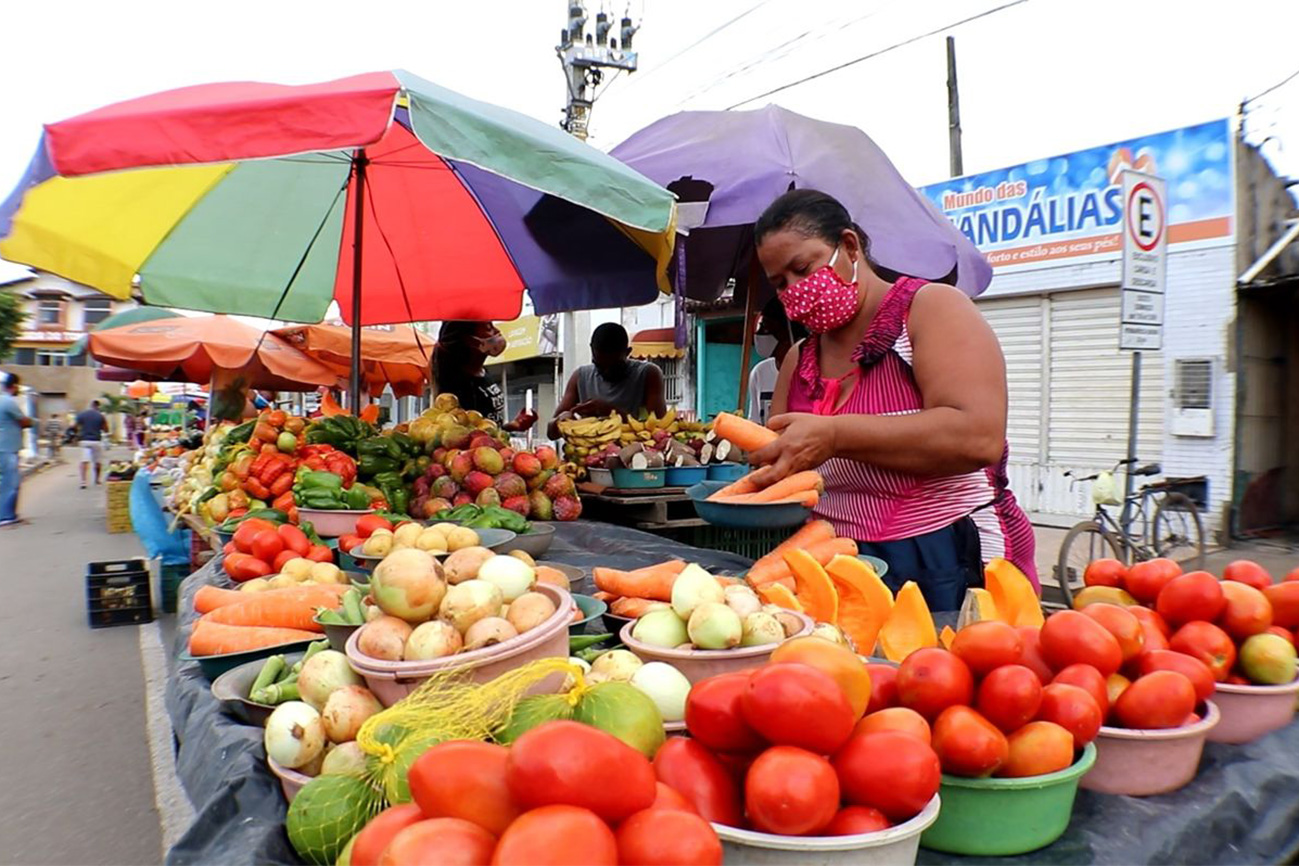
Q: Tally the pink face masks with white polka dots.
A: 1